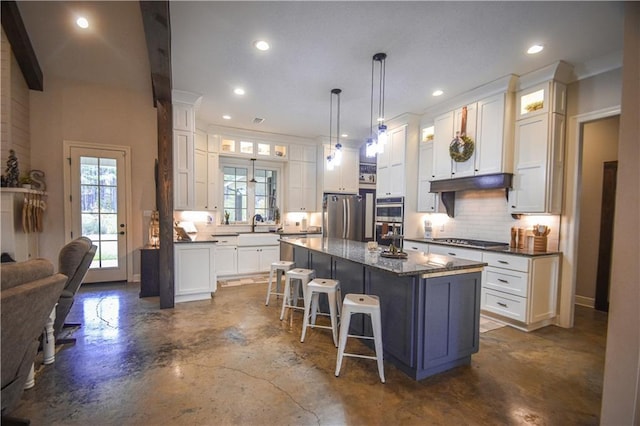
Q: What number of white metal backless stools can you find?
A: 4